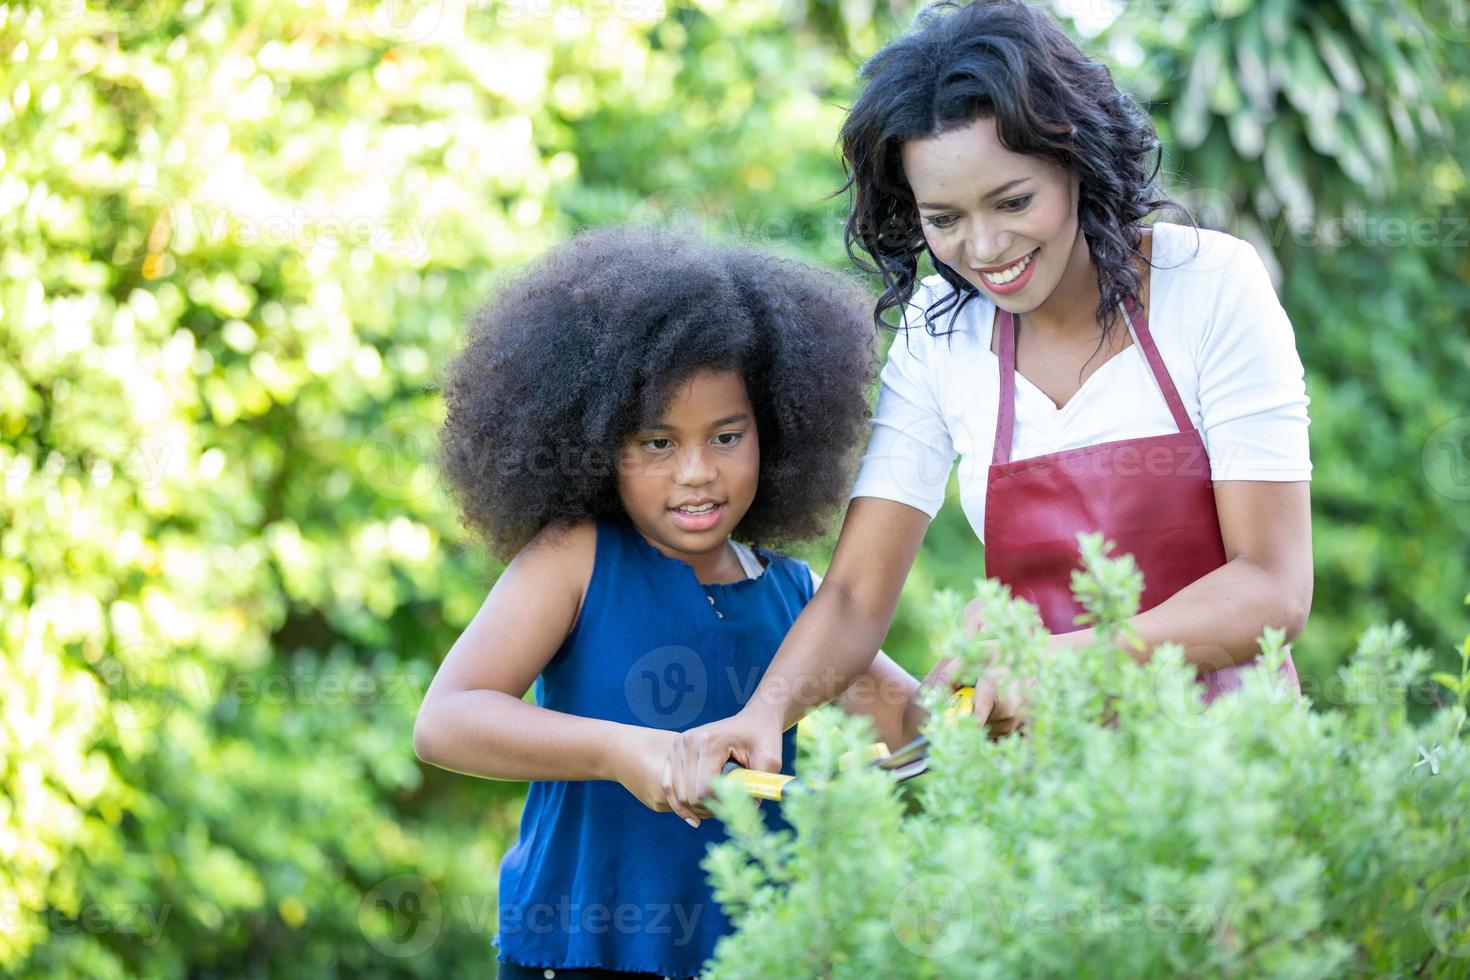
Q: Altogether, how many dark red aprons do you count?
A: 1